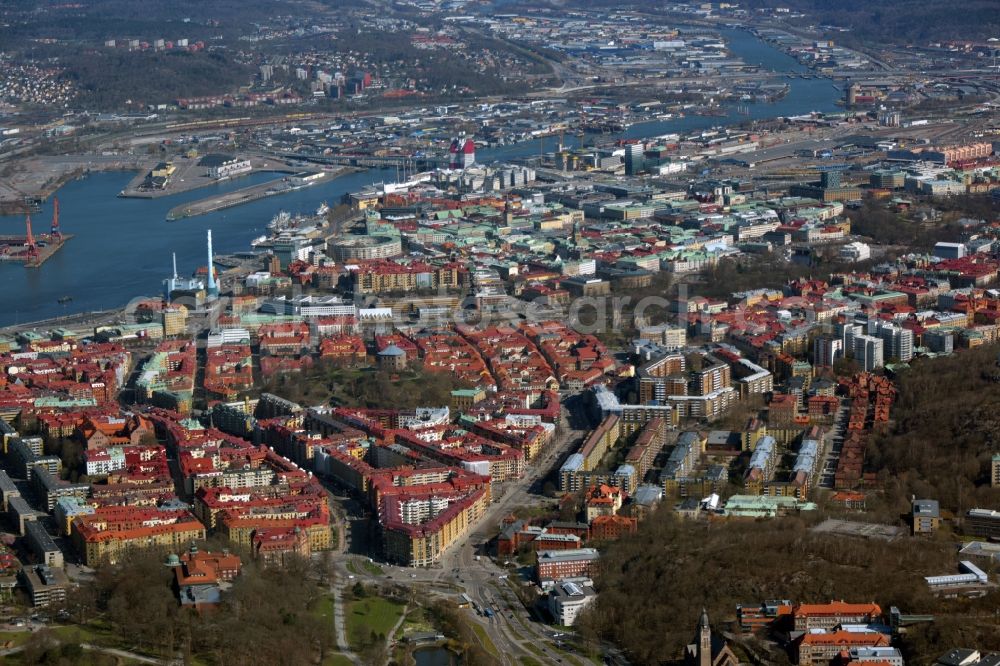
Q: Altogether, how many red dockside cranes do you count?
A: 2